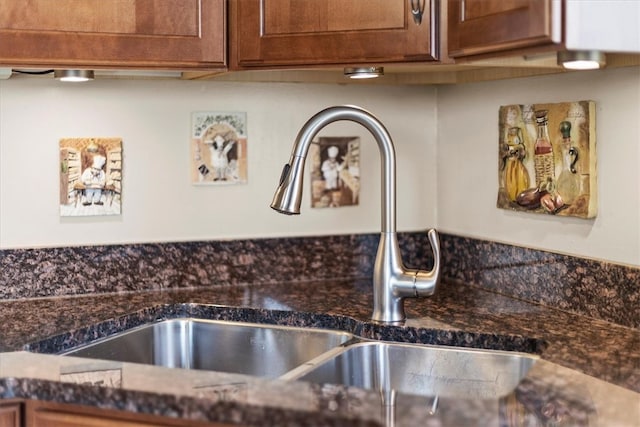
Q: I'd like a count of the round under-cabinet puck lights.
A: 3